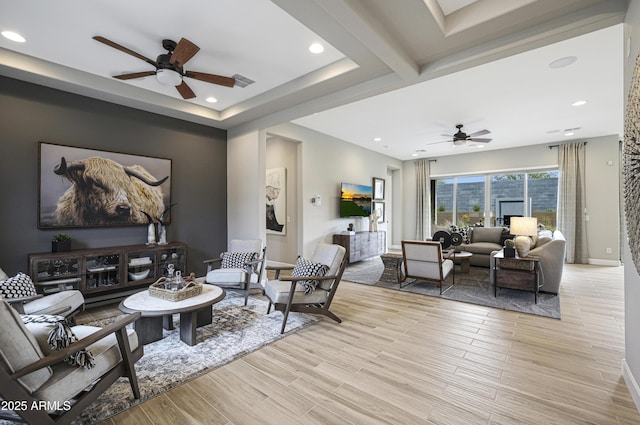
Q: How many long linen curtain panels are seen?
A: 2